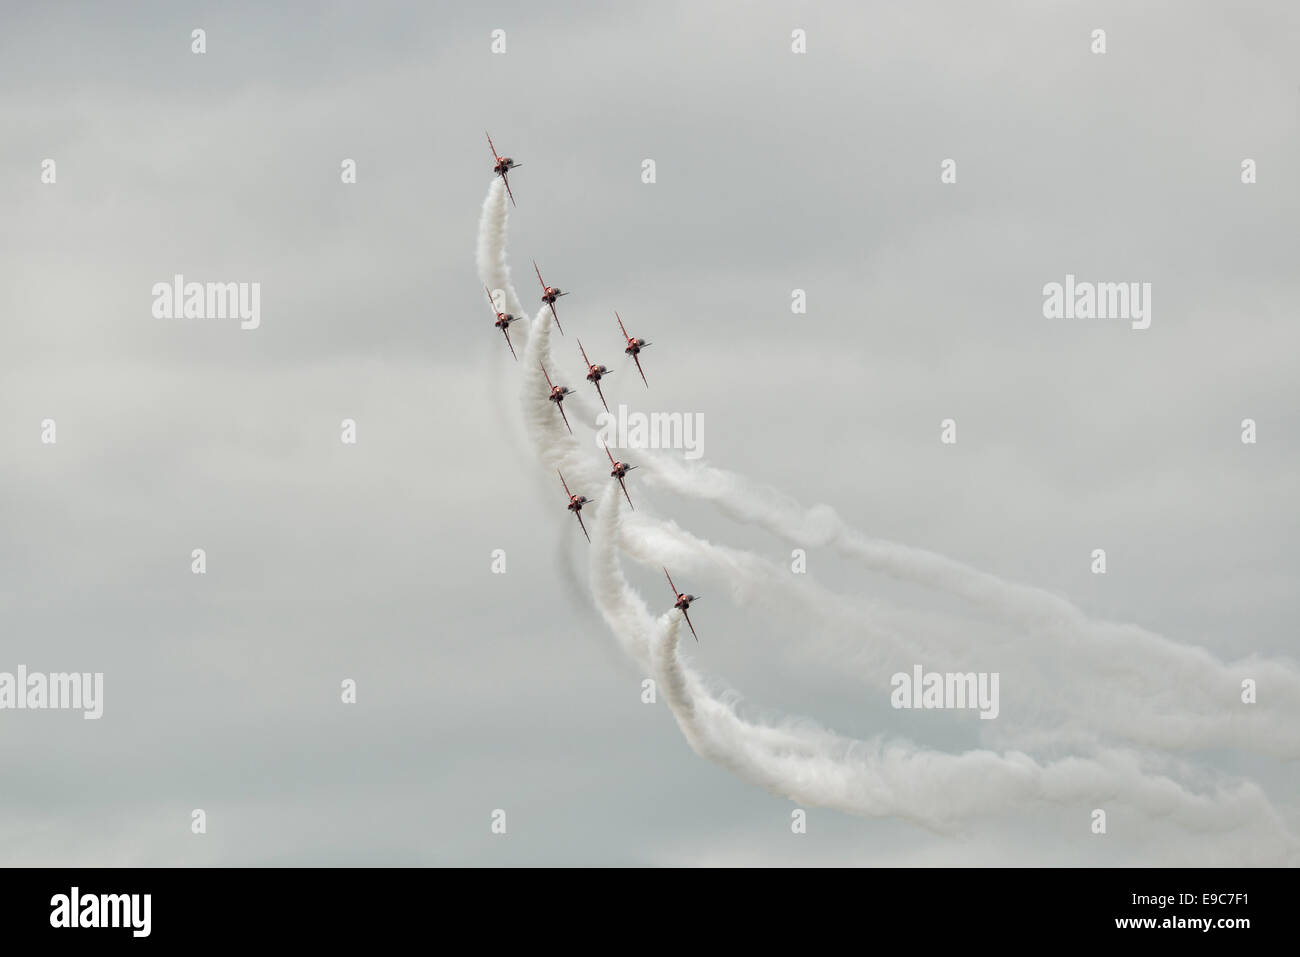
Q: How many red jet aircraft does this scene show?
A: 9